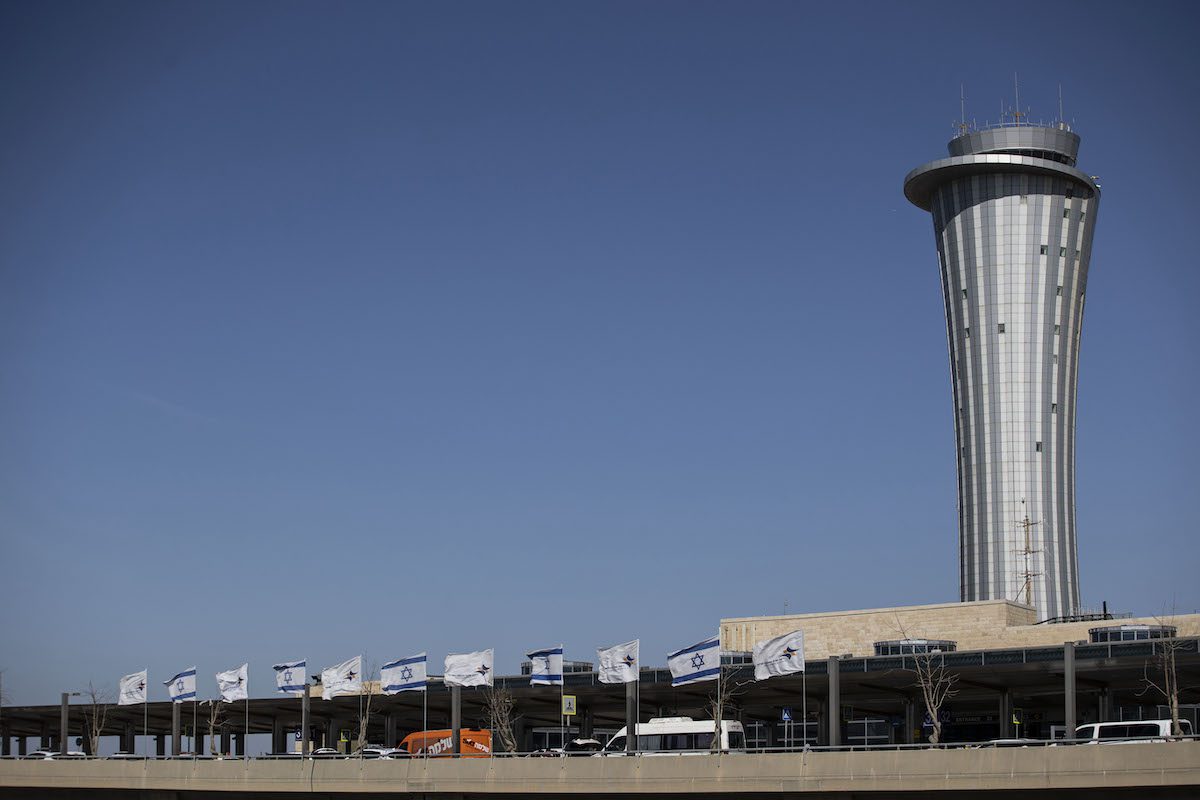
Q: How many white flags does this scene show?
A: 6